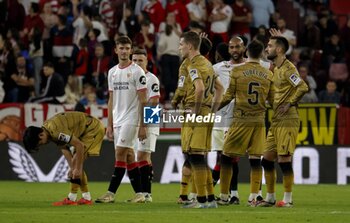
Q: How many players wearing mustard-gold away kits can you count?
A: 5